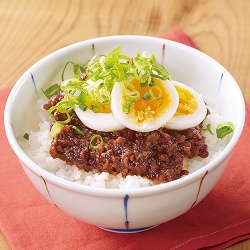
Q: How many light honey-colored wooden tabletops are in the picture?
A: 1